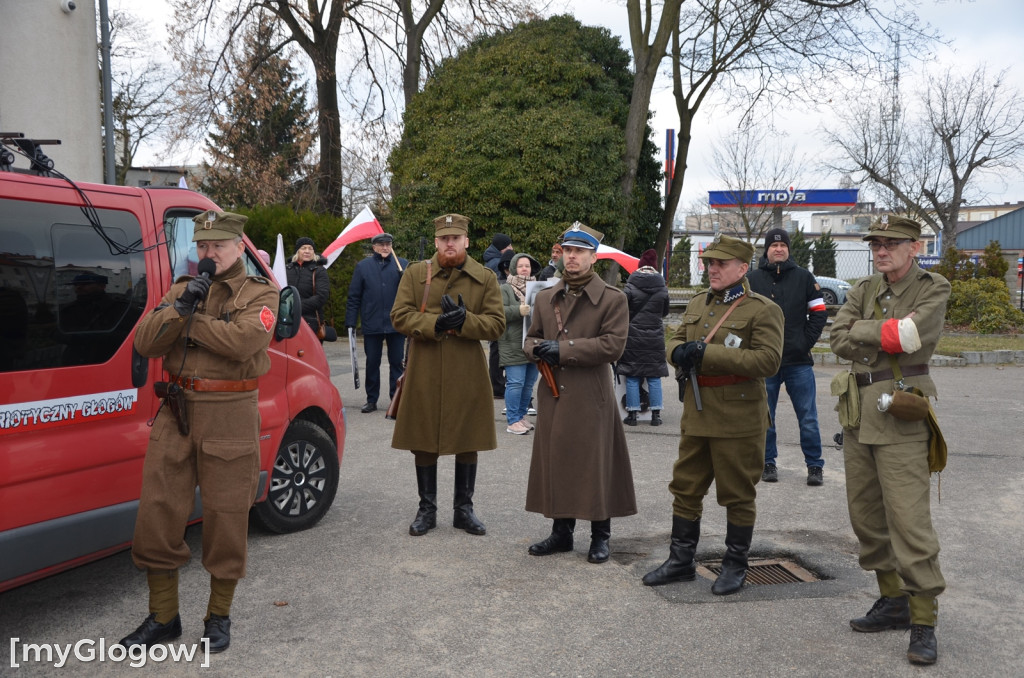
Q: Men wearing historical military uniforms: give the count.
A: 5